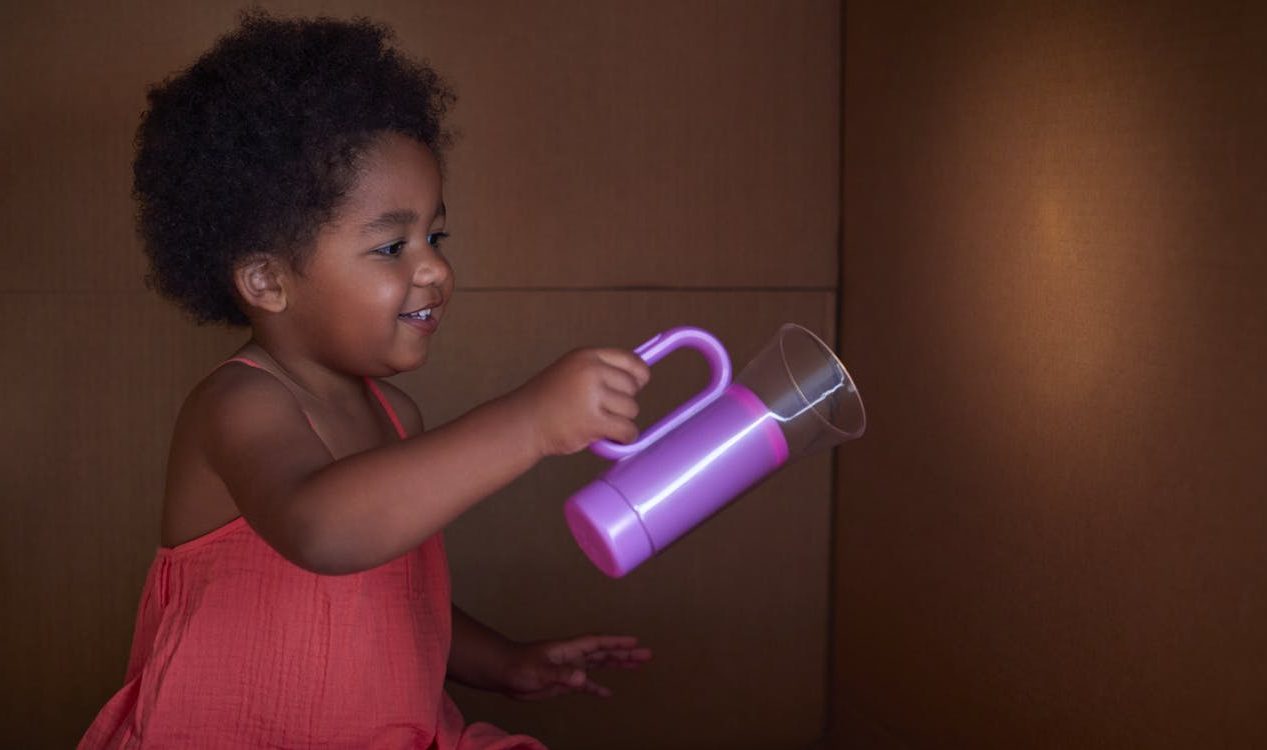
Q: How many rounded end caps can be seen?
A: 1